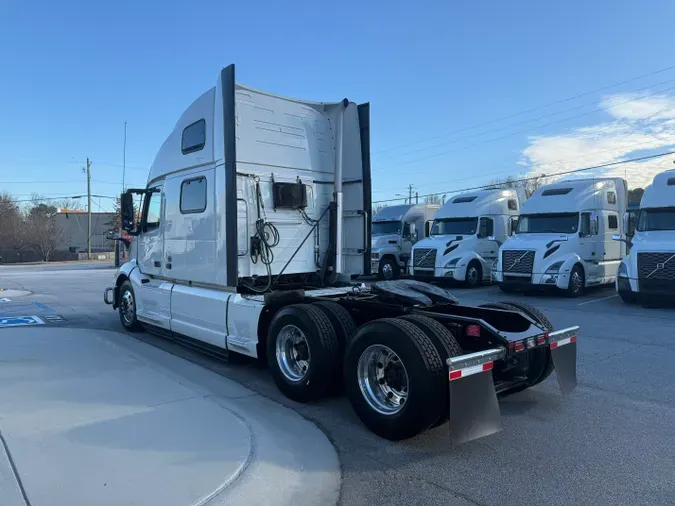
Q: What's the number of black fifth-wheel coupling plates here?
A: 1